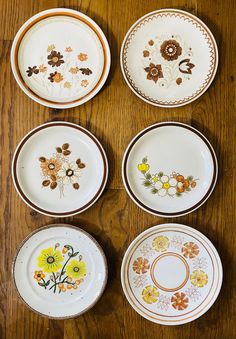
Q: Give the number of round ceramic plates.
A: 6